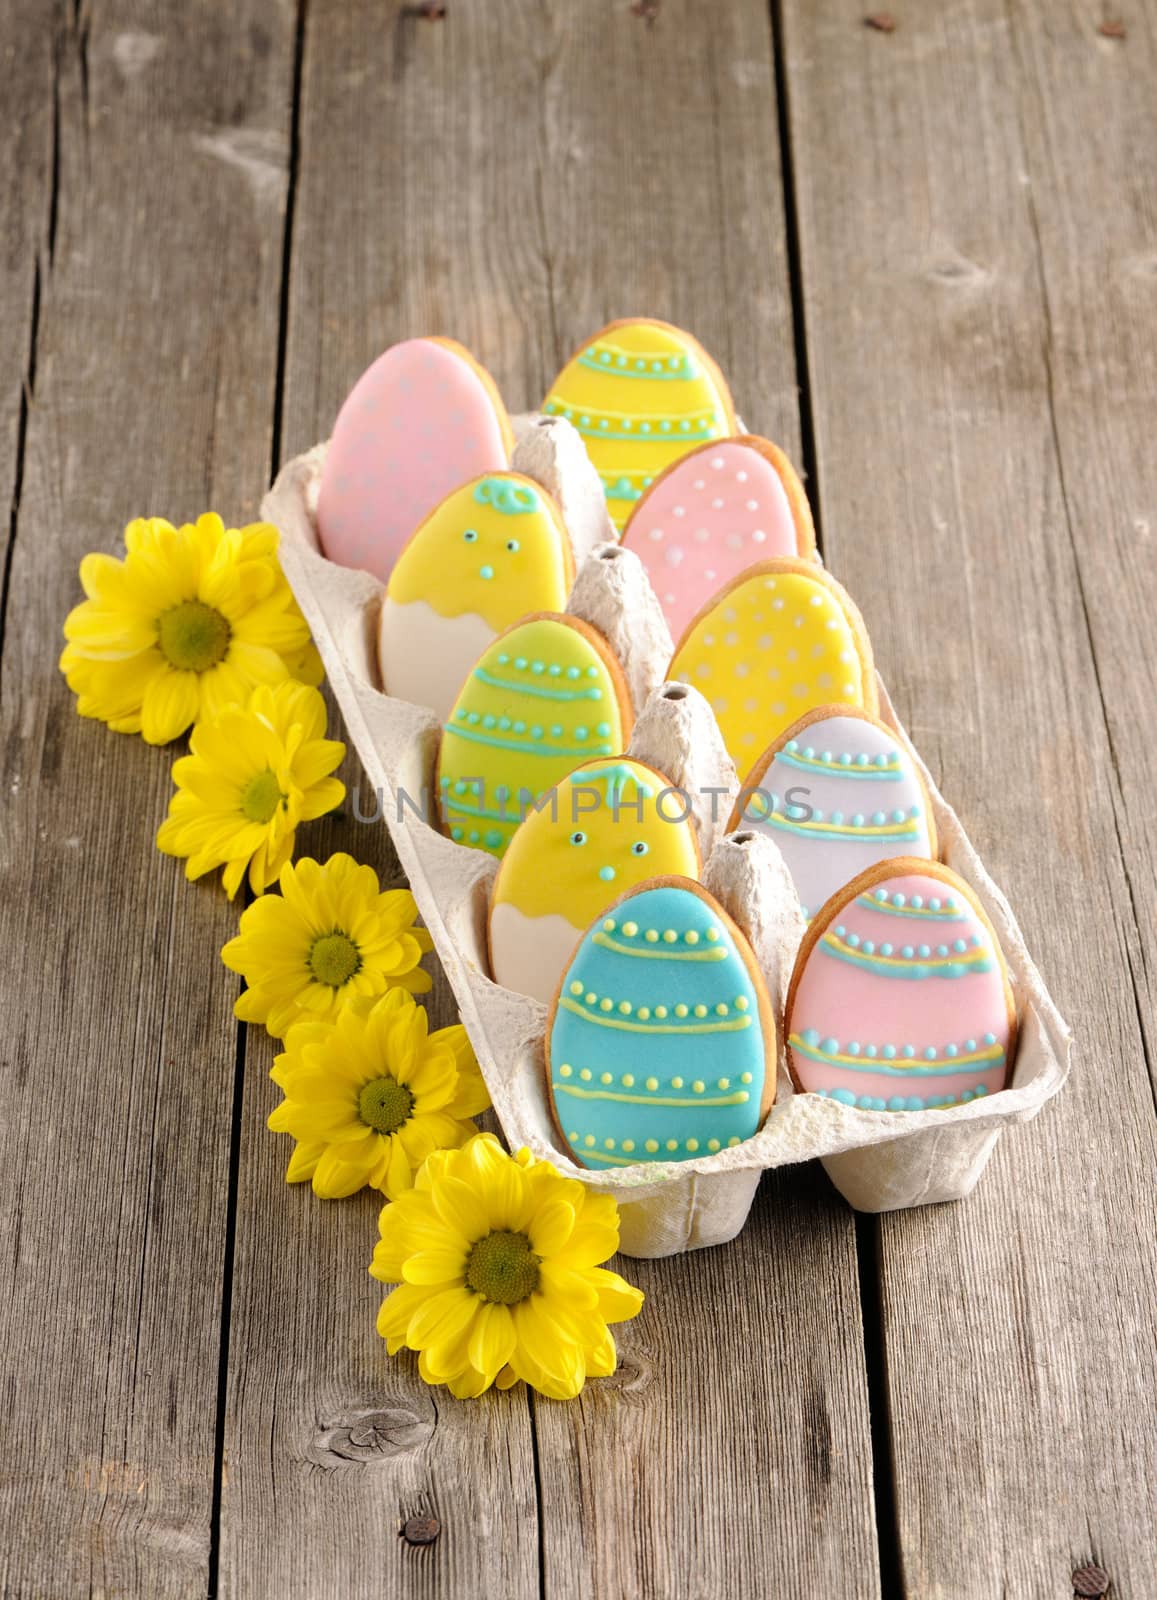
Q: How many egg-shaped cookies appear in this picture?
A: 10